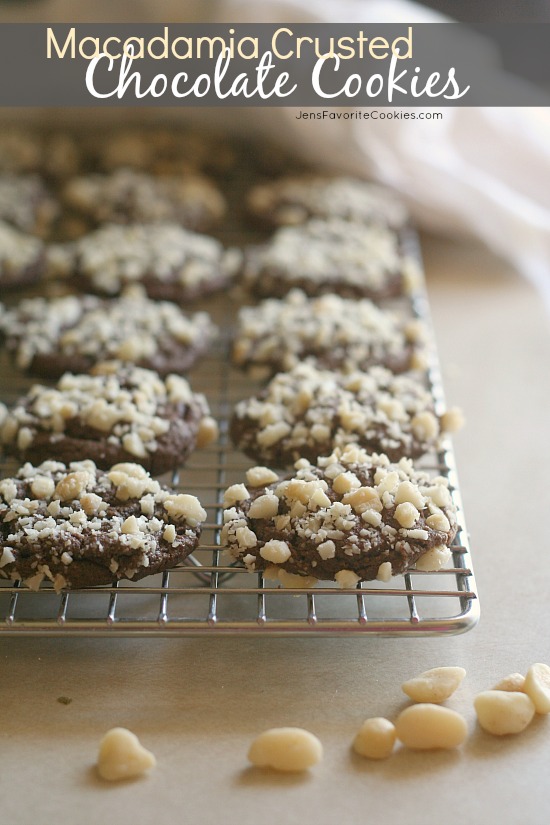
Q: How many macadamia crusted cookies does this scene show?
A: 12